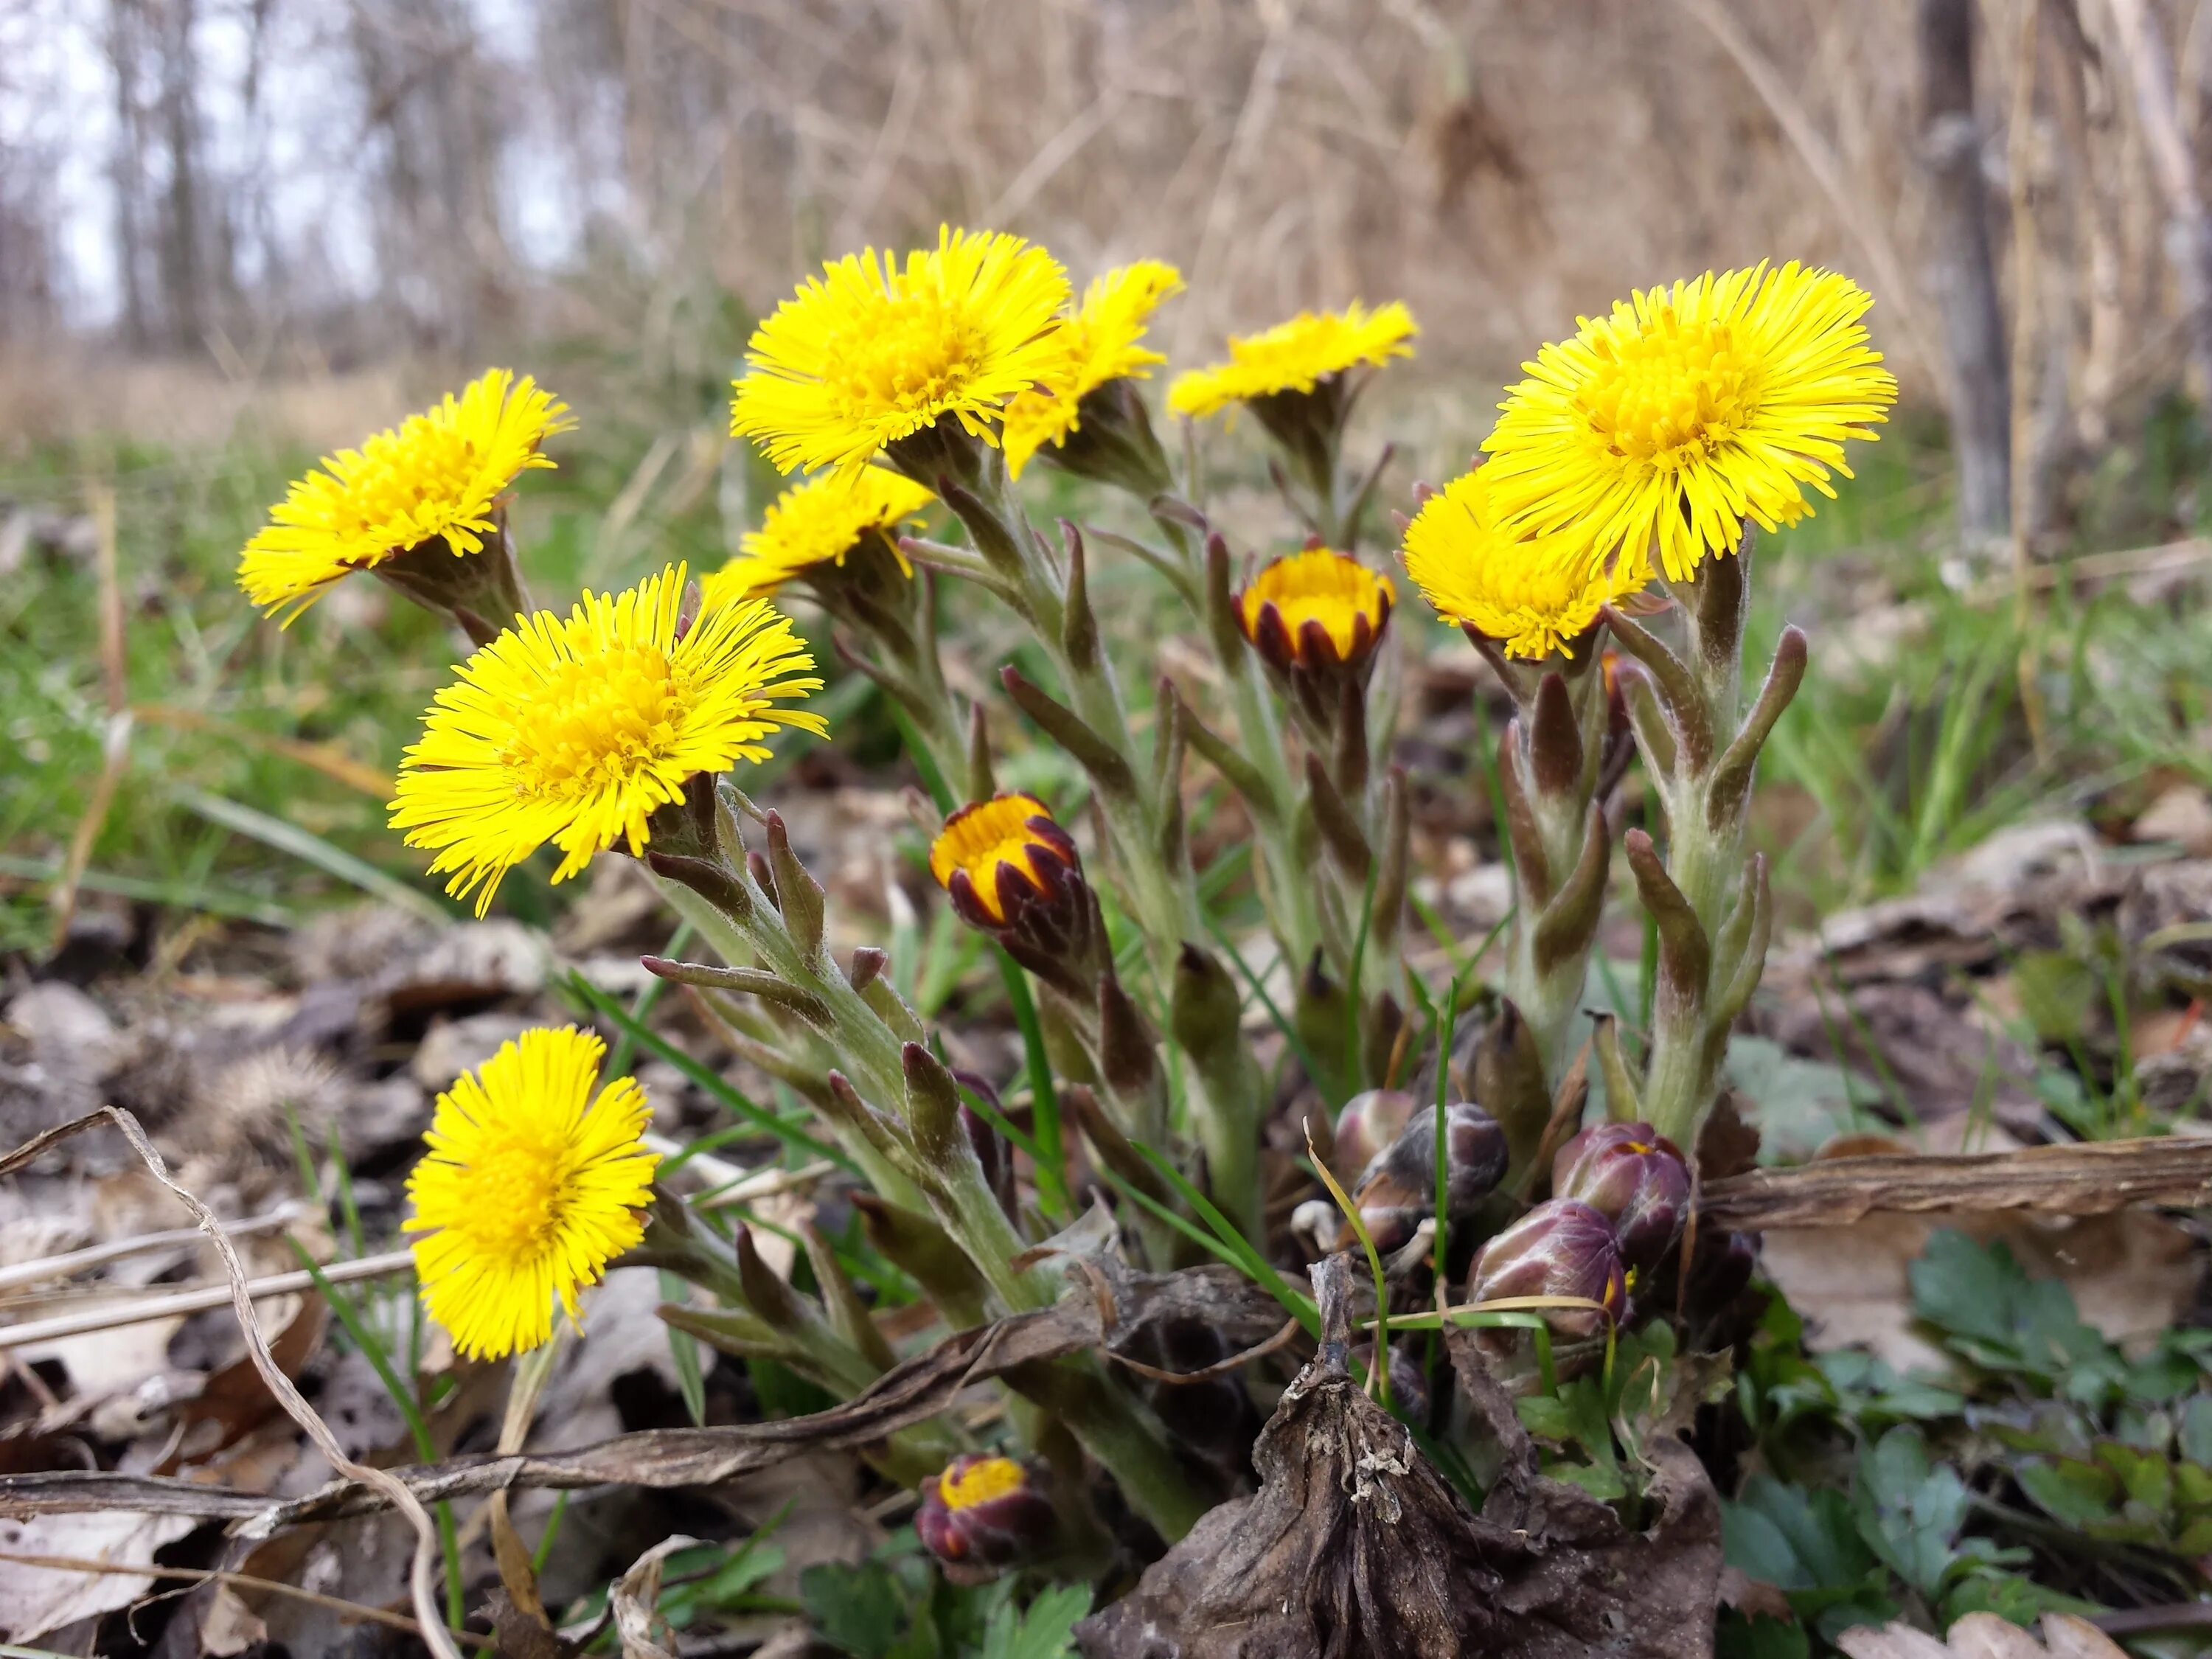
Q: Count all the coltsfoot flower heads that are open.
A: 9